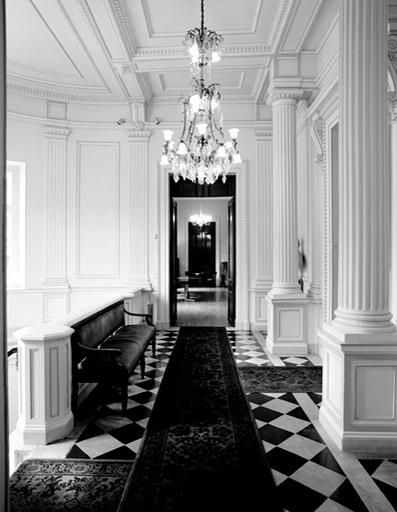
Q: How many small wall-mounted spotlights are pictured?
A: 2